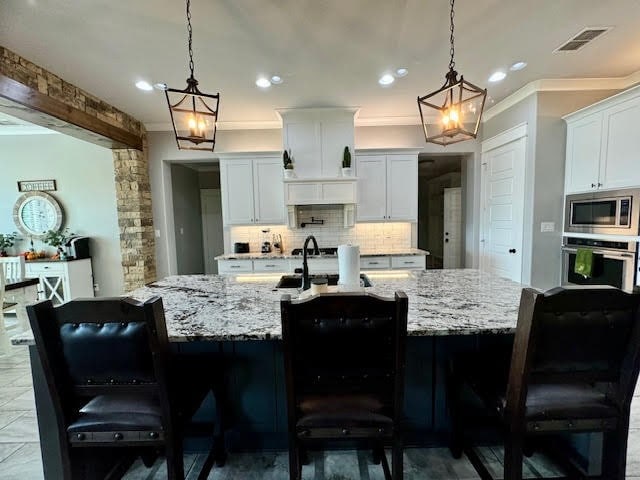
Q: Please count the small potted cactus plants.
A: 2